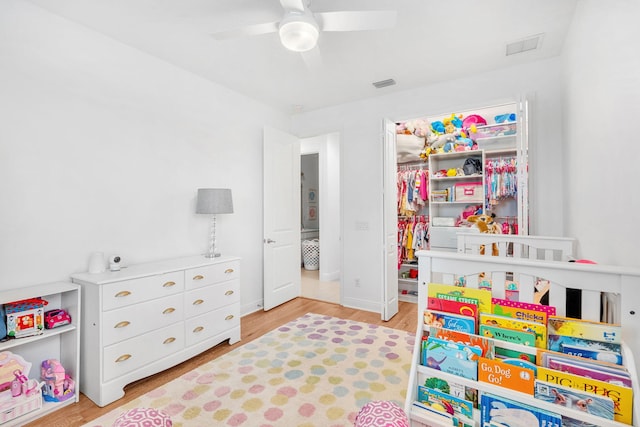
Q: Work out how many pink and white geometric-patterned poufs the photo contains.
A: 2